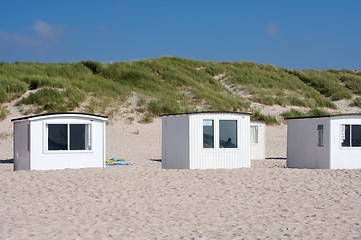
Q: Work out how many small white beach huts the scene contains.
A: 4